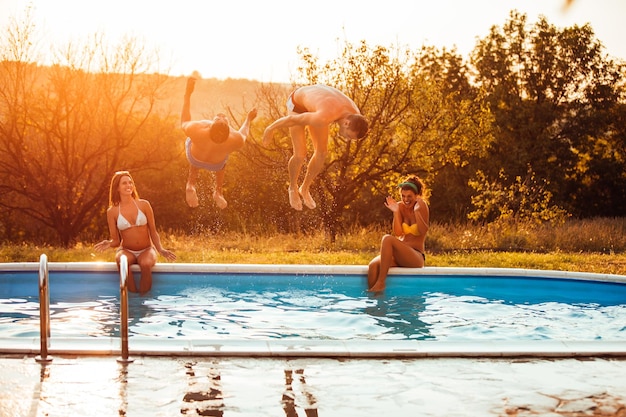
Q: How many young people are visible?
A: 4